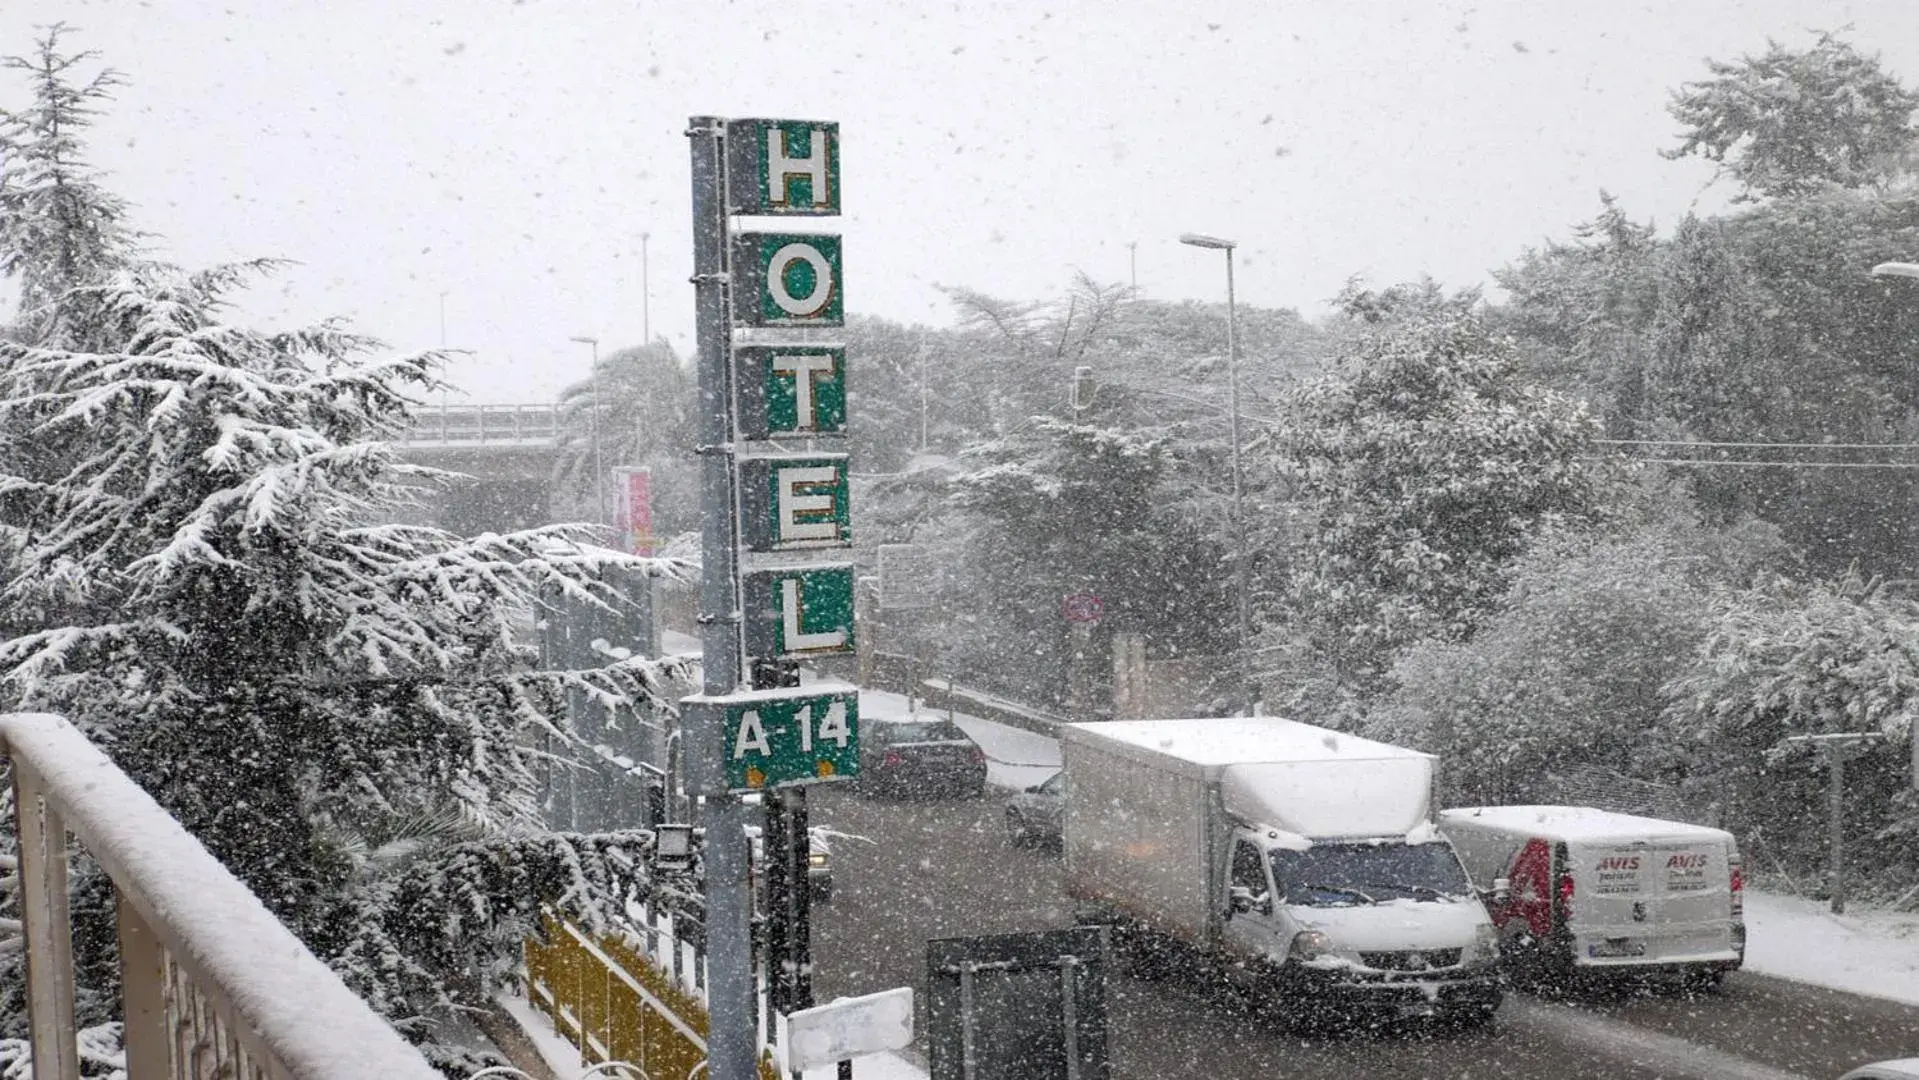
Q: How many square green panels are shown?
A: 5